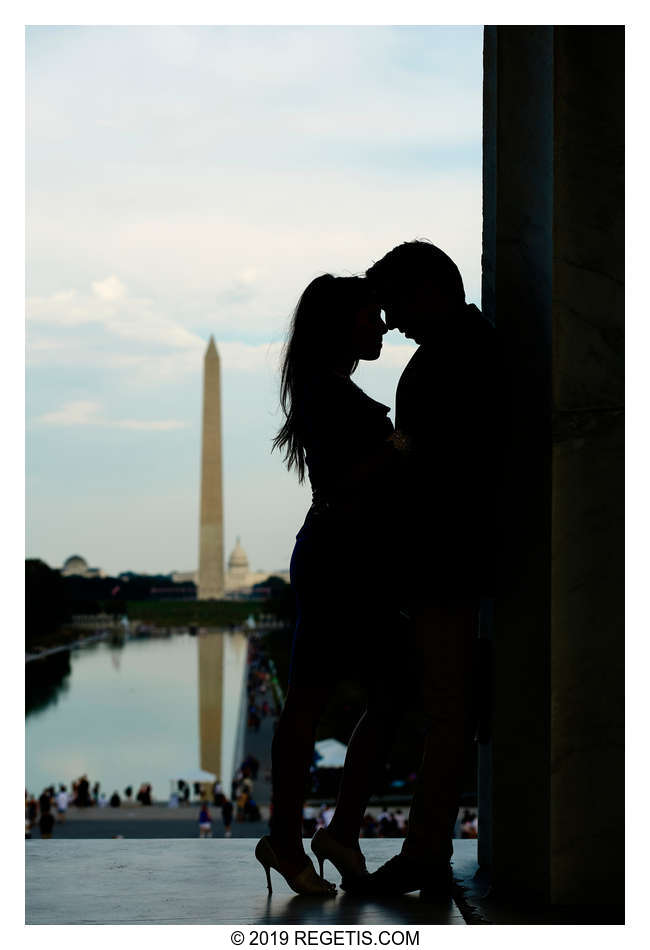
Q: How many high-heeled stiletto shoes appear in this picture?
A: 2